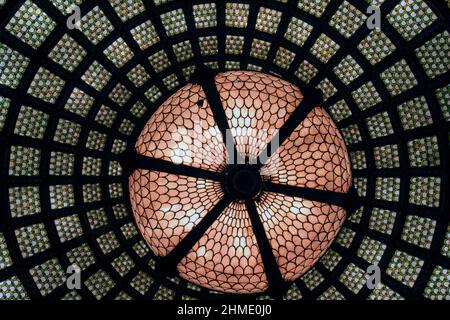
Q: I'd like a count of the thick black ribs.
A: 6